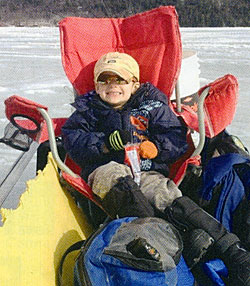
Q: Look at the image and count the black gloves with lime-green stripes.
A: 1